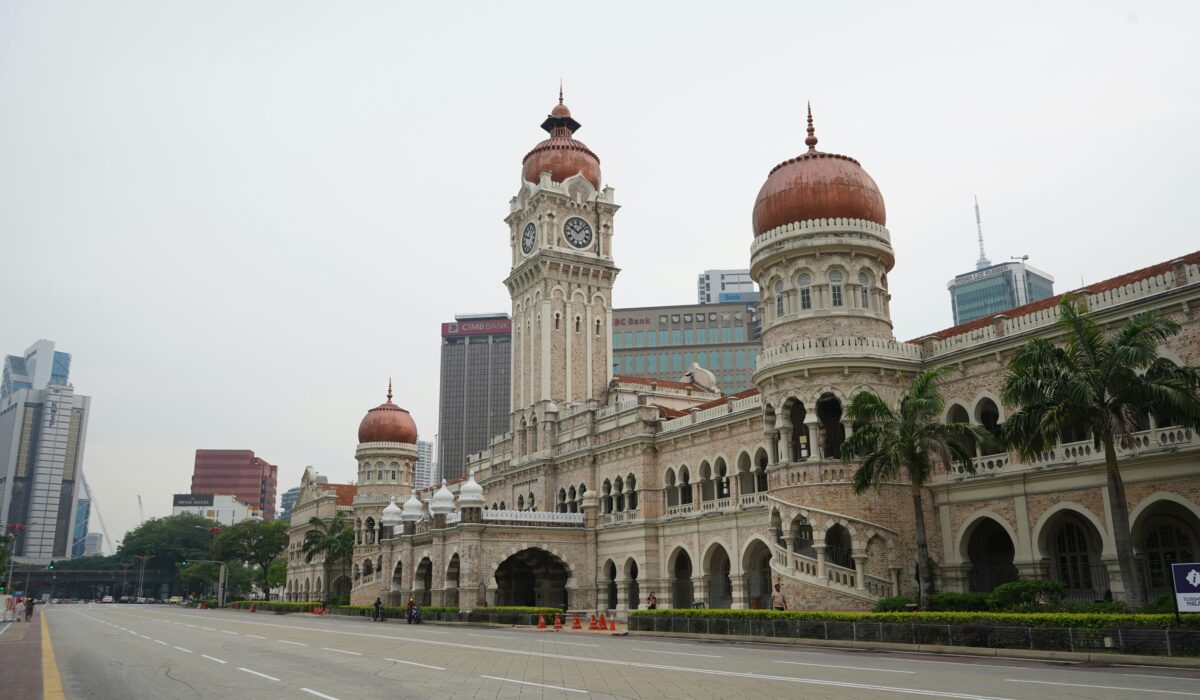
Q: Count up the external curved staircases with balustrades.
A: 2